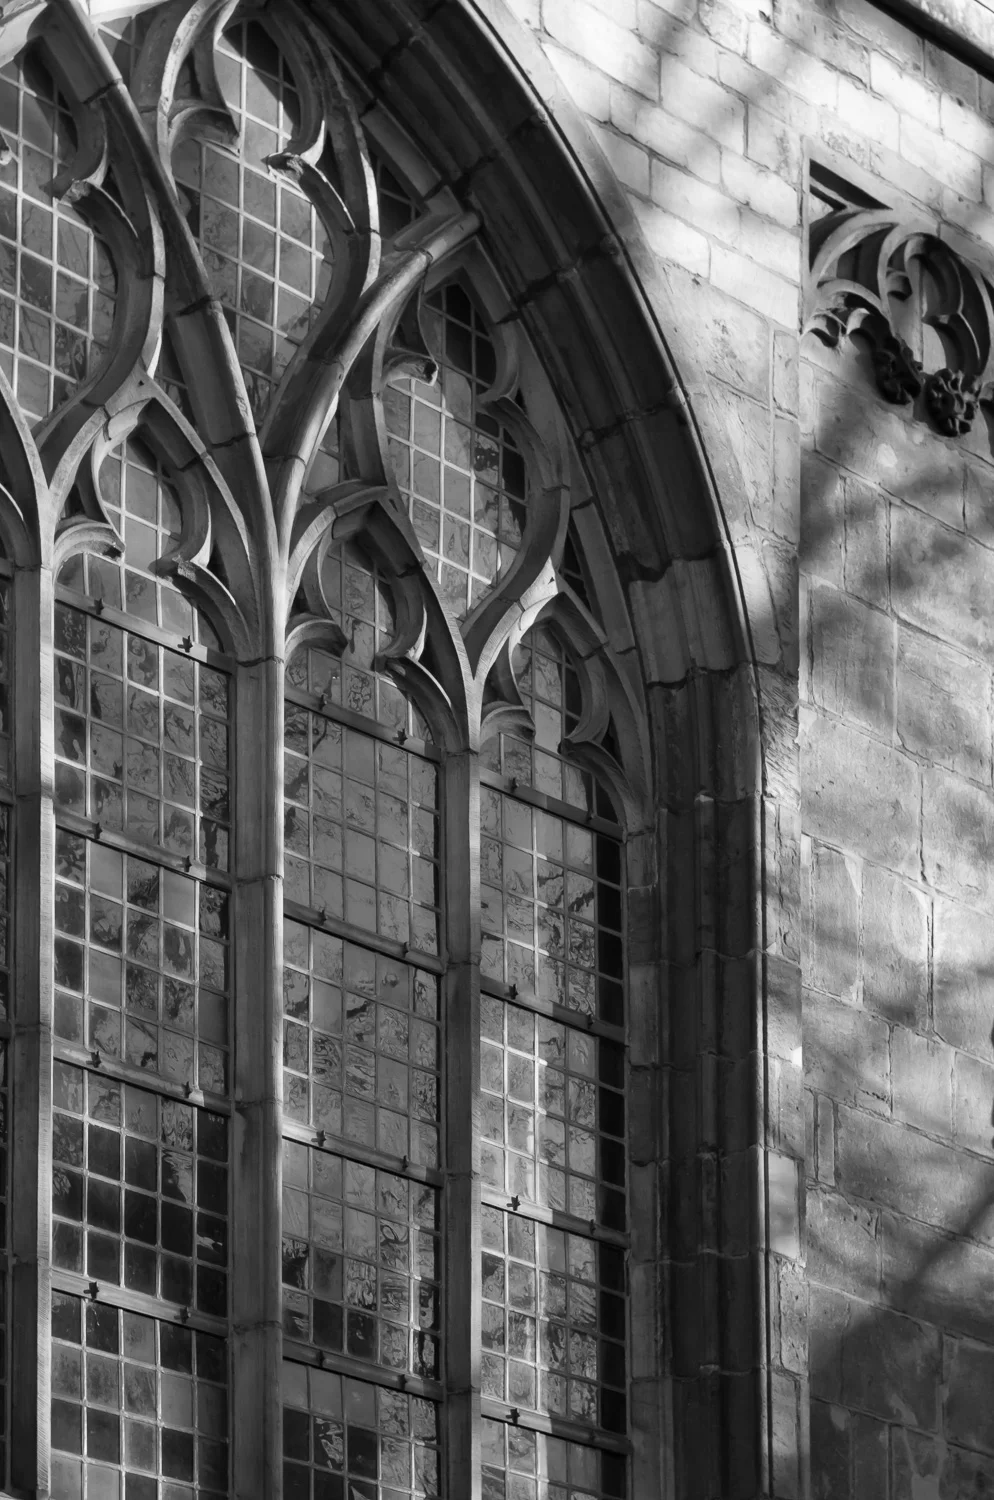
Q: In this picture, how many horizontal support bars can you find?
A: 12